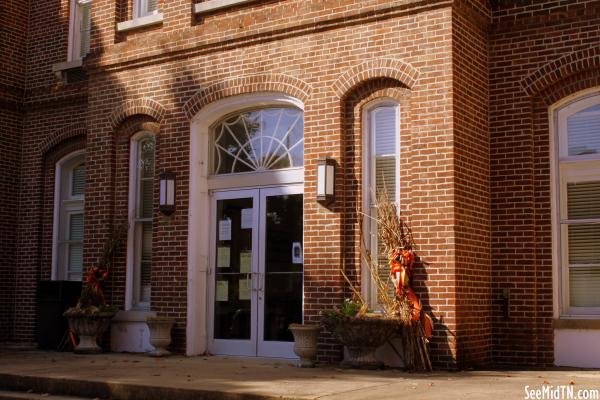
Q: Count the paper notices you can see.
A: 7